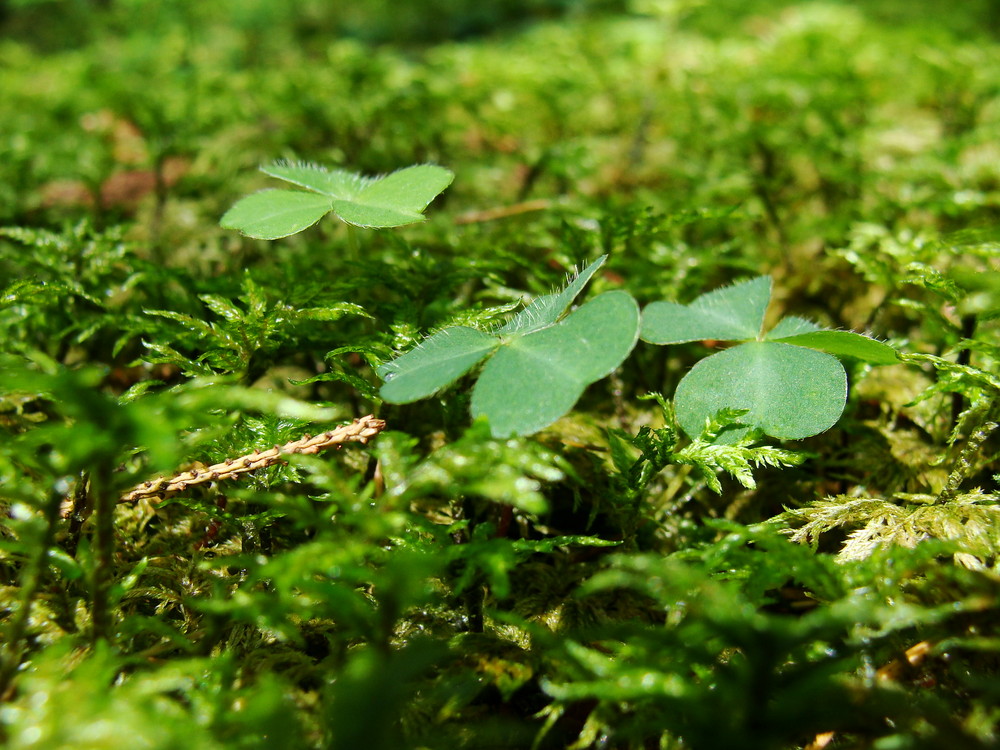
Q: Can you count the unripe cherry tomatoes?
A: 0